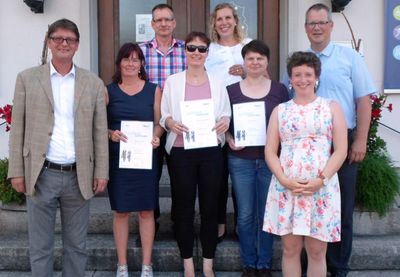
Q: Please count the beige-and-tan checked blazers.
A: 1